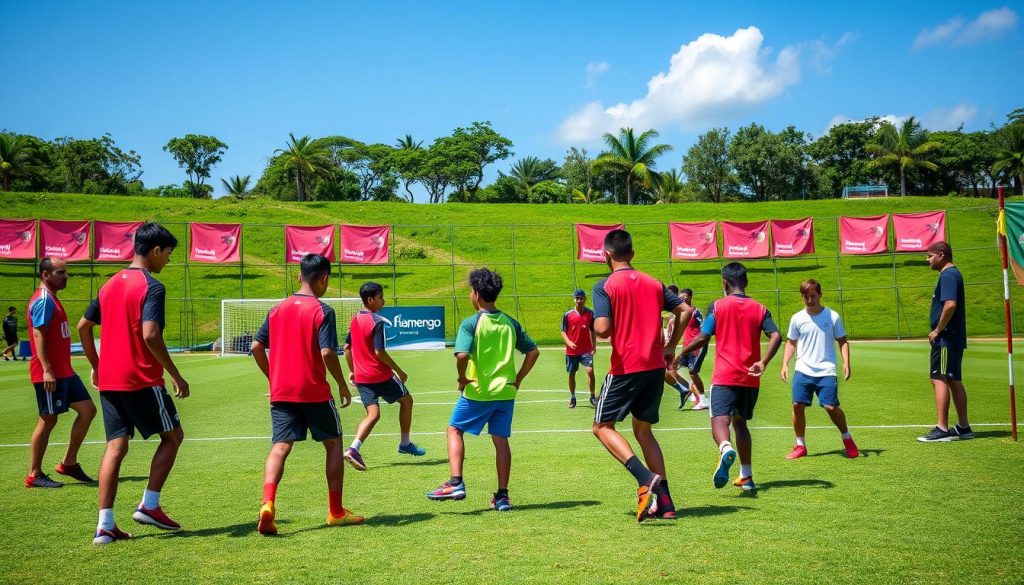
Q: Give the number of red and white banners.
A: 12